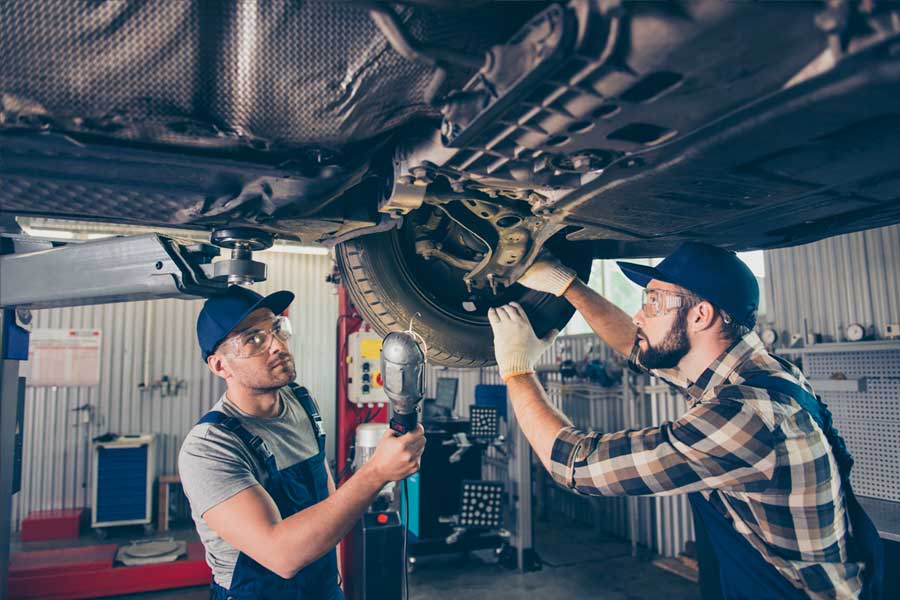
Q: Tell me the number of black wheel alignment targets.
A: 2